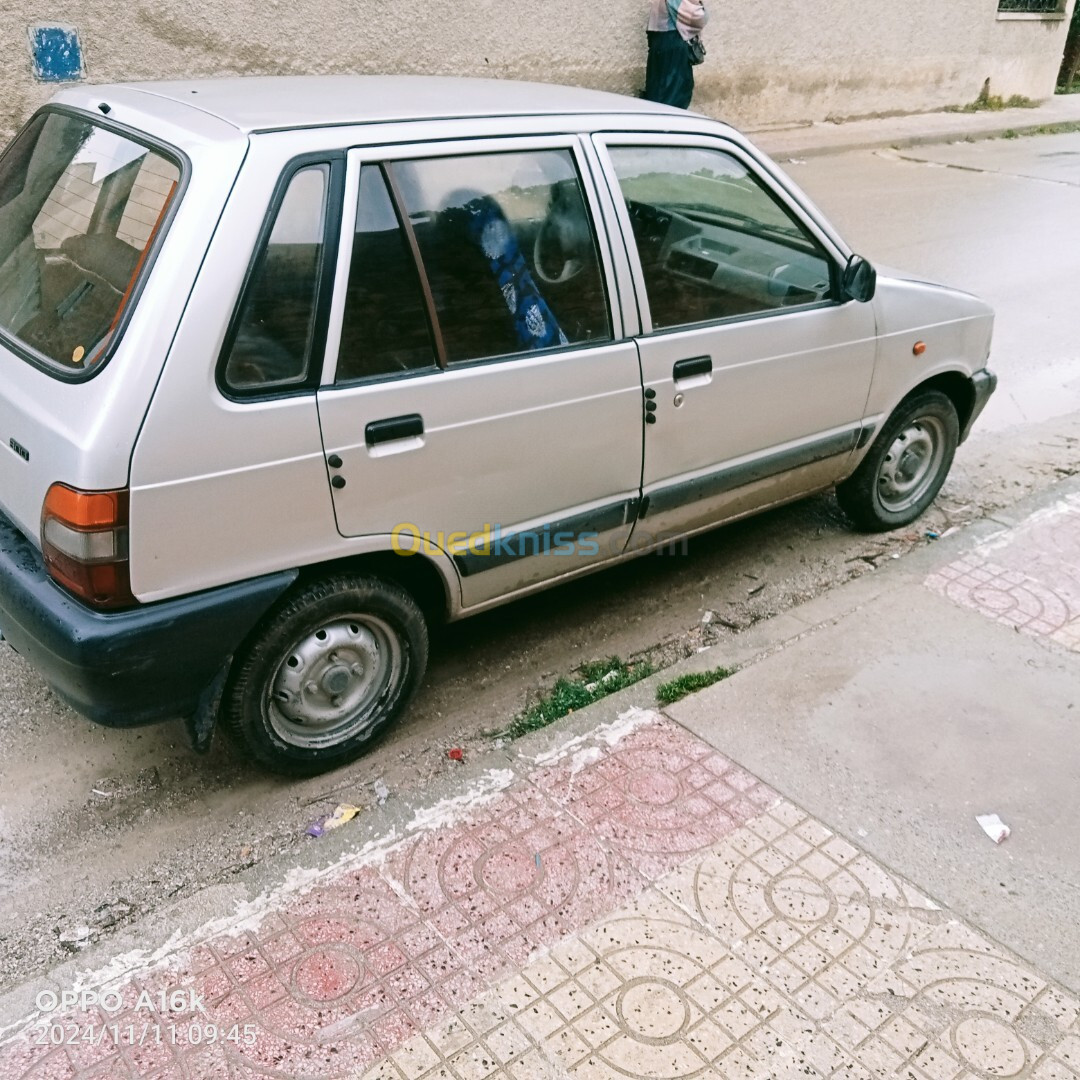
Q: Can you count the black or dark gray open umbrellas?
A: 0